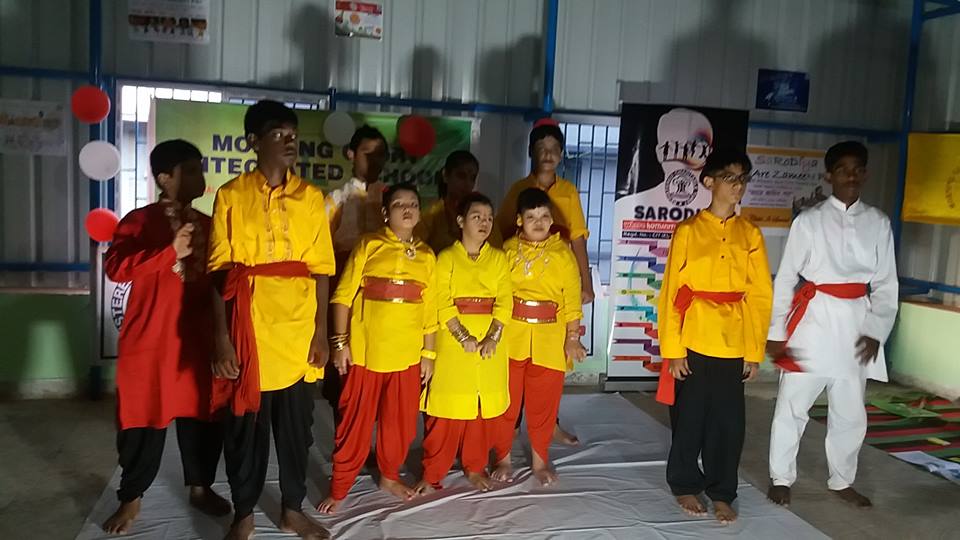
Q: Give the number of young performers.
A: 10